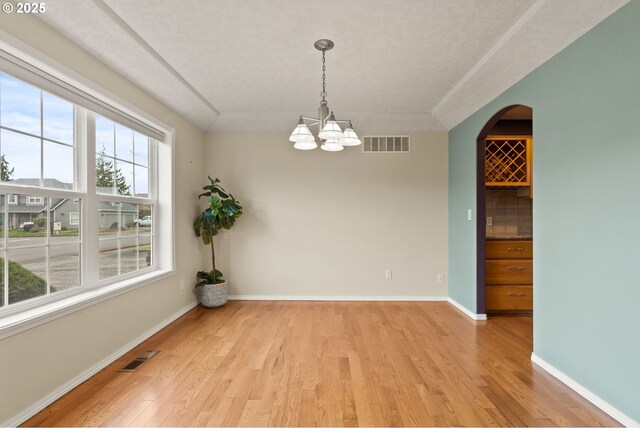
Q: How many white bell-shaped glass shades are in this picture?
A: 5